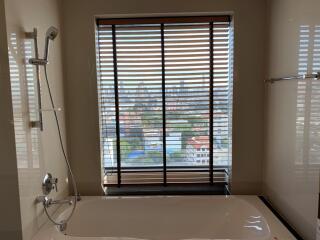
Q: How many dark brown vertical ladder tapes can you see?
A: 3